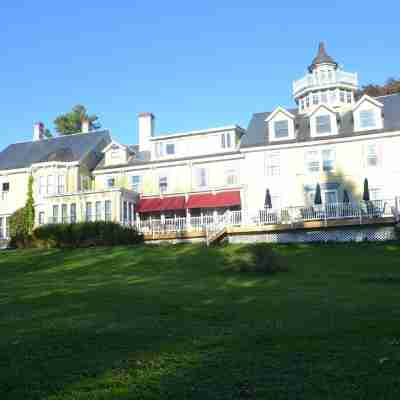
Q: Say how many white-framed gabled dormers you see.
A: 4